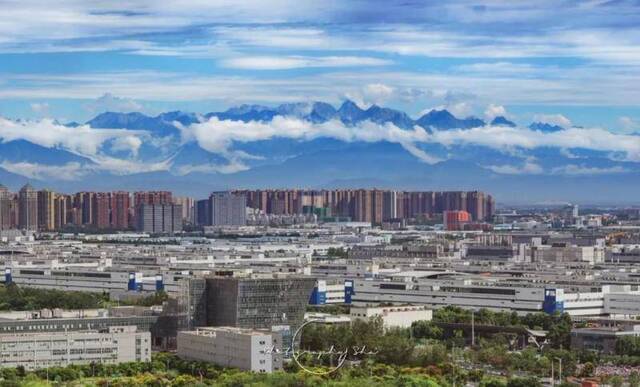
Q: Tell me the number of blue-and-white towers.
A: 6